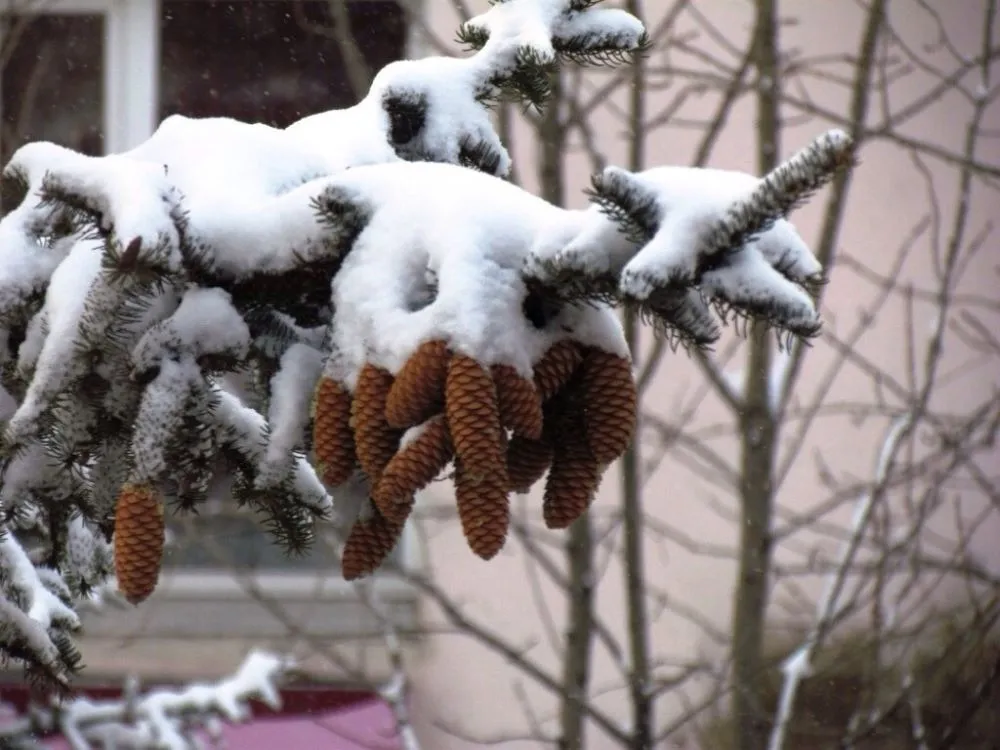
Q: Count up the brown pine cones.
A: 13